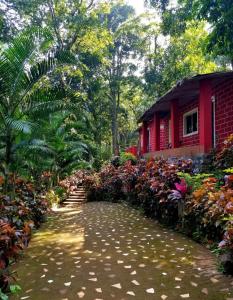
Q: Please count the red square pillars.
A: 4